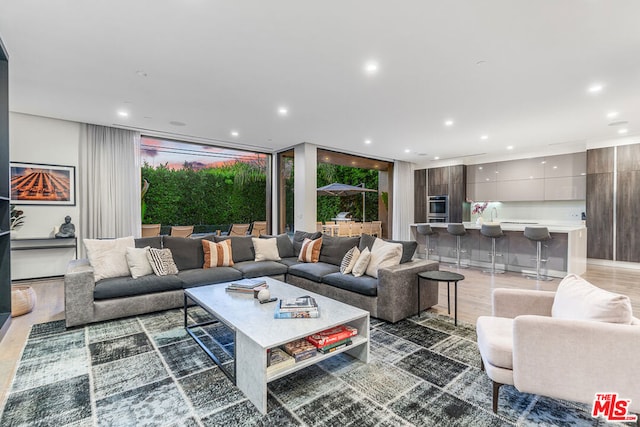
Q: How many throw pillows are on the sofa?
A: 9